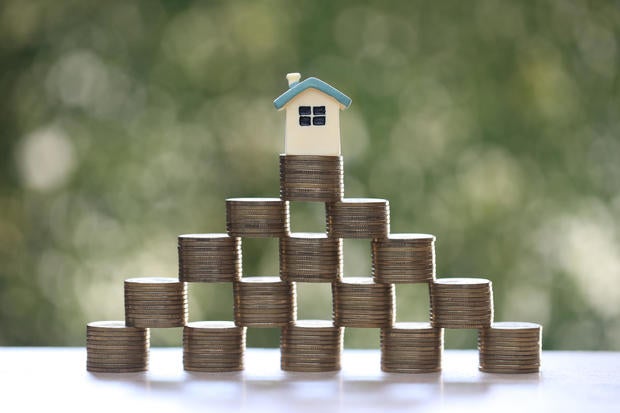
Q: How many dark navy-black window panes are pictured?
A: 4